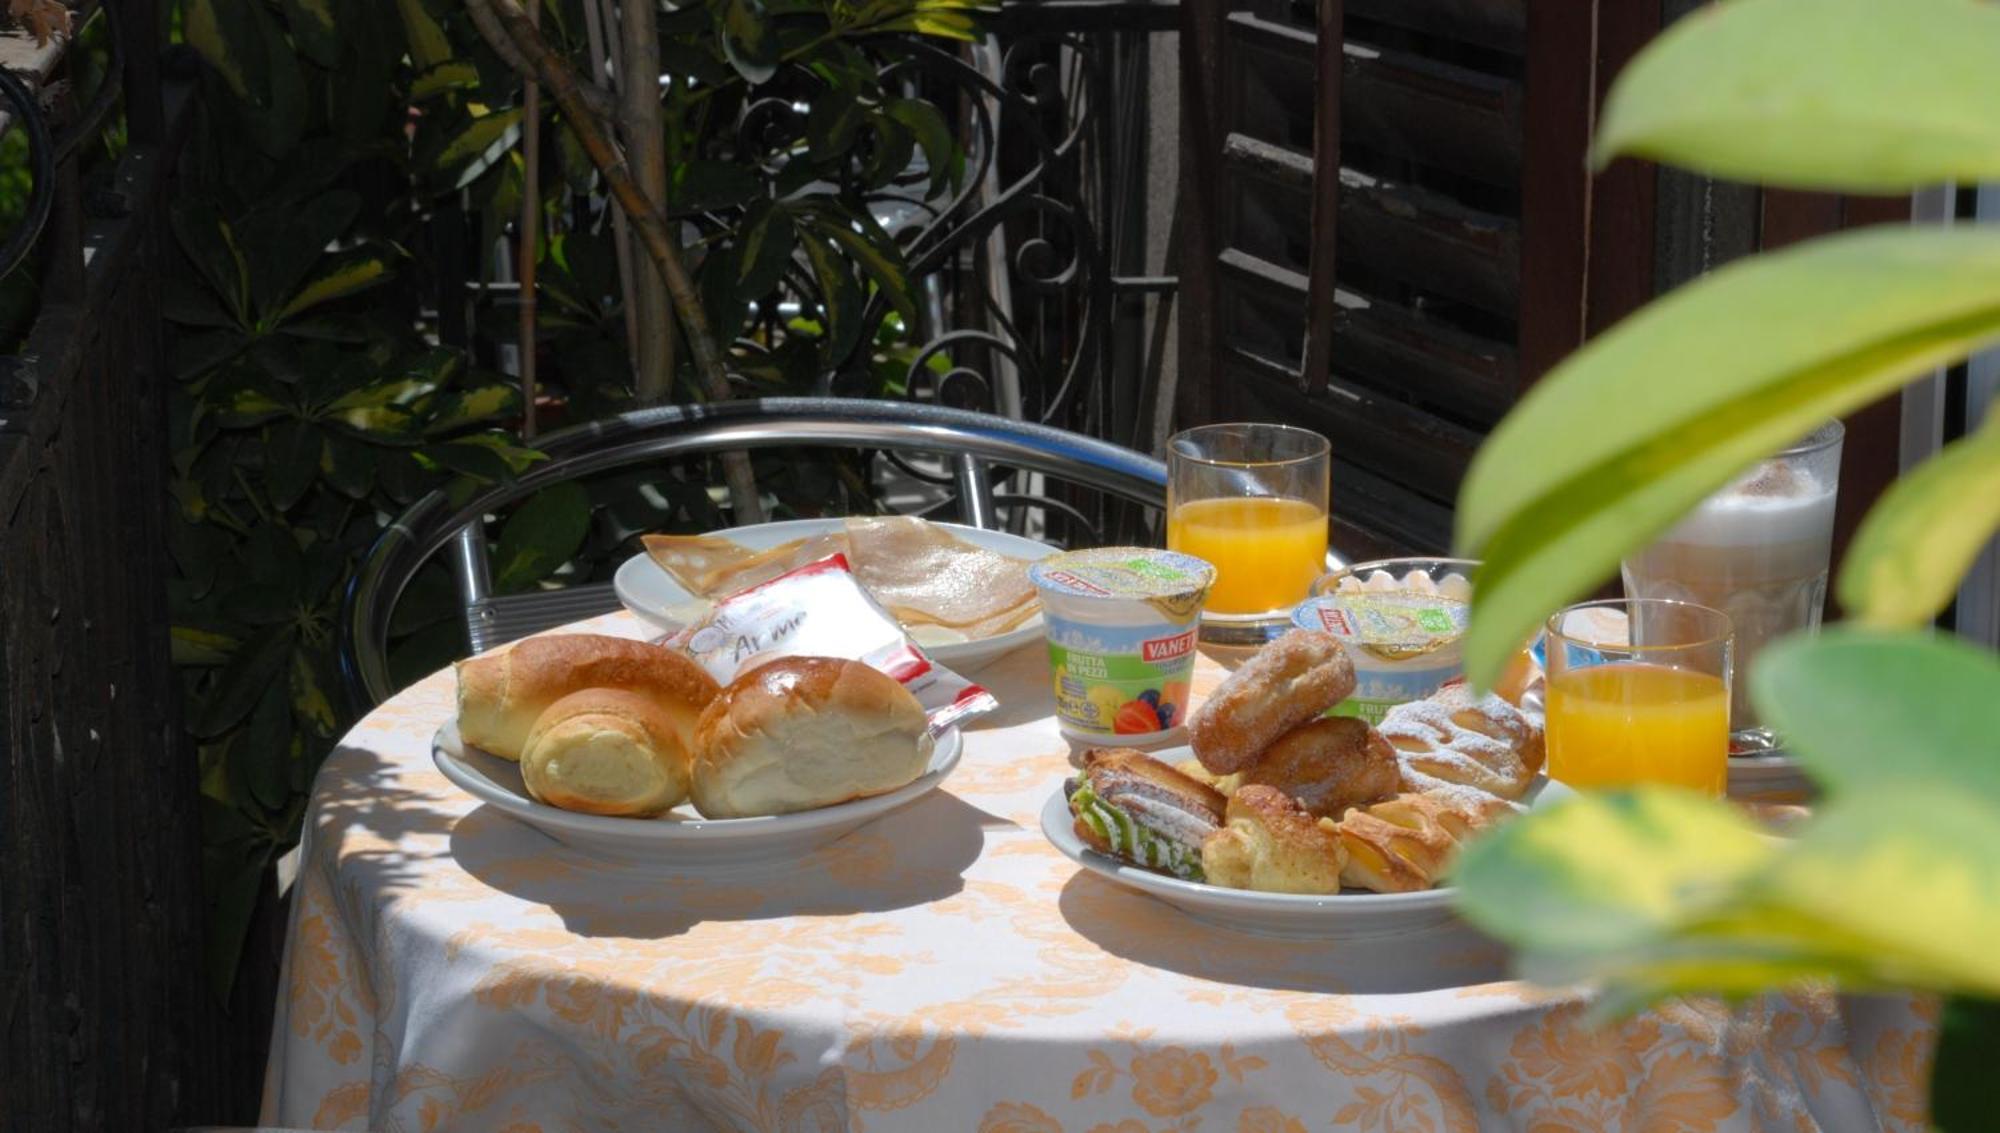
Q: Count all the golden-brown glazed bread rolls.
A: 3